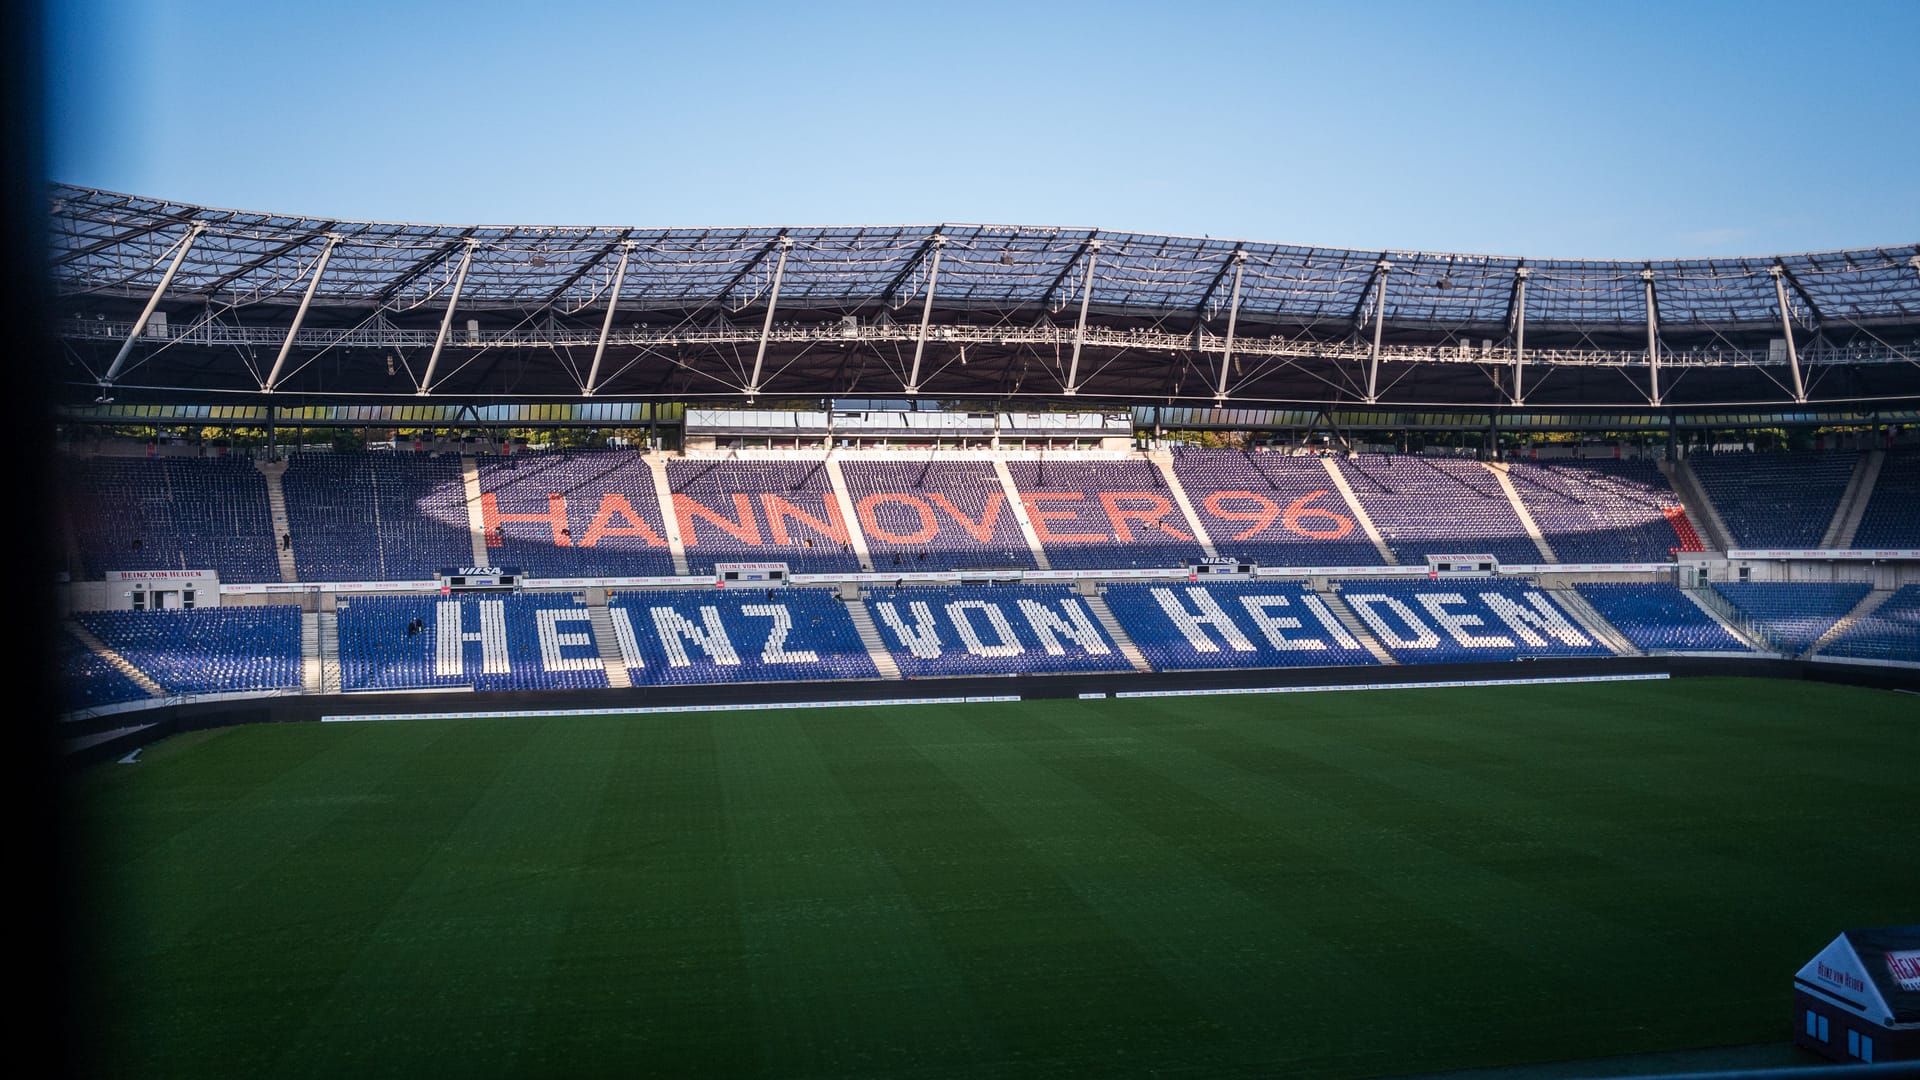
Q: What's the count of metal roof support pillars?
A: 12